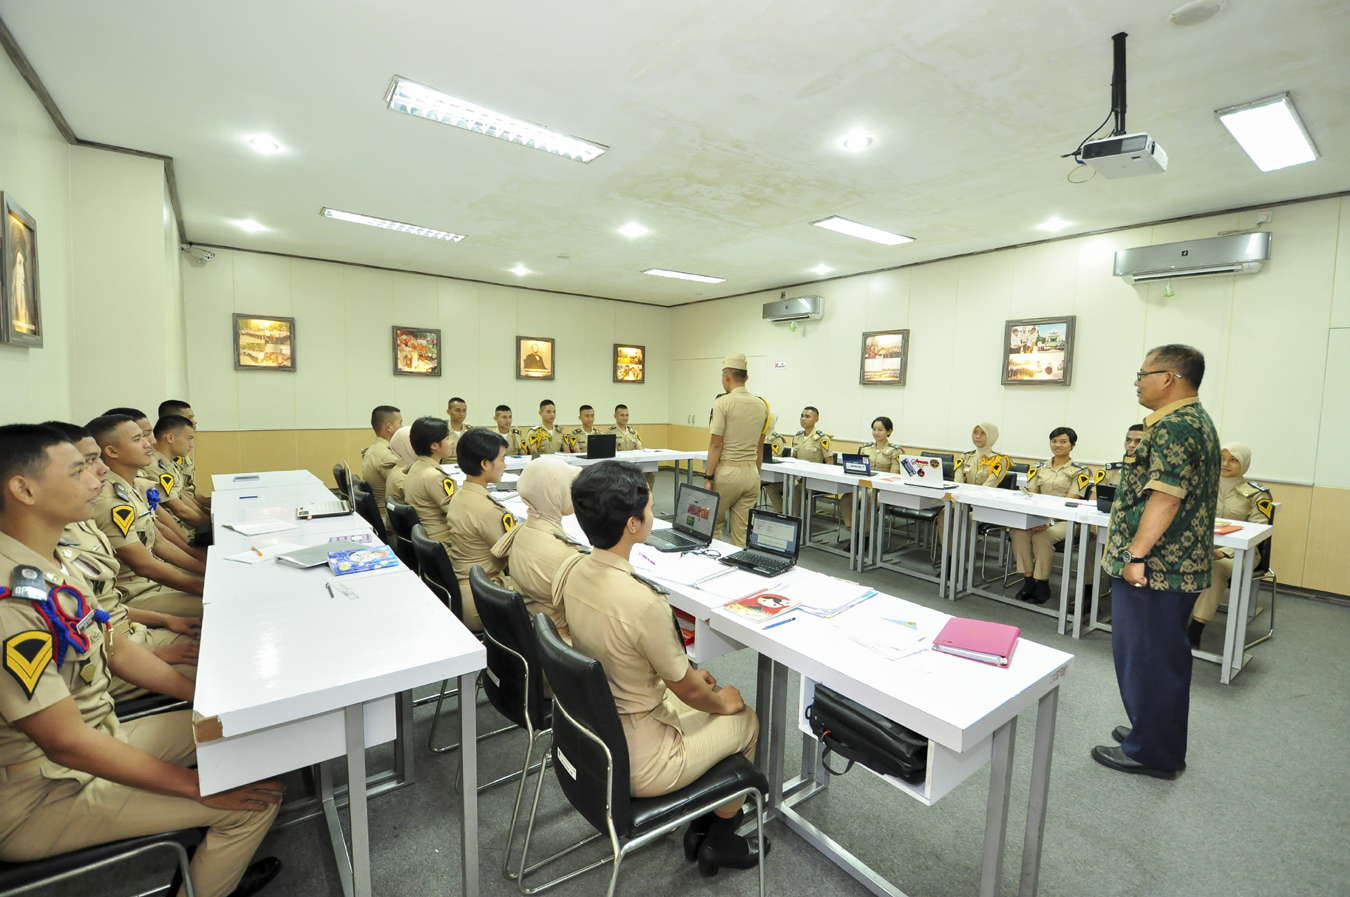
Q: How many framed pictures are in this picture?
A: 7